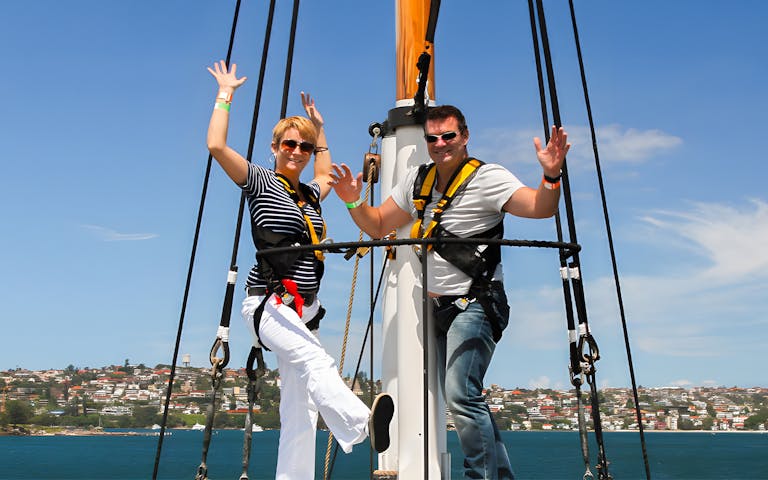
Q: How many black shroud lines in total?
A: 6